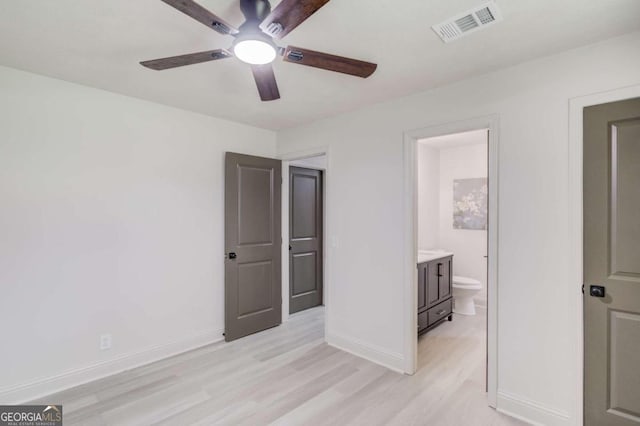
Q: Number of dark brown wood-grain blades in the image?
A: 5